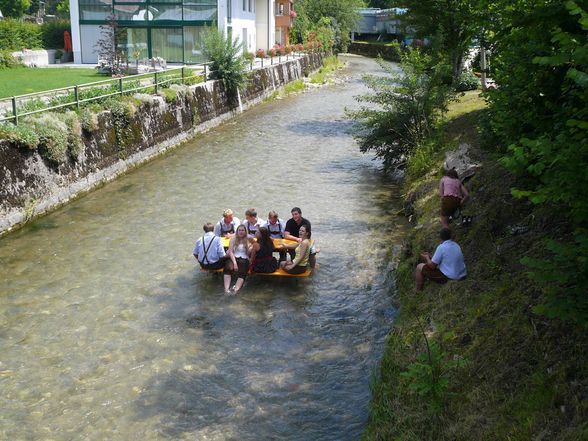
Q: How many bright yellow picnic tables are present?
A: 1